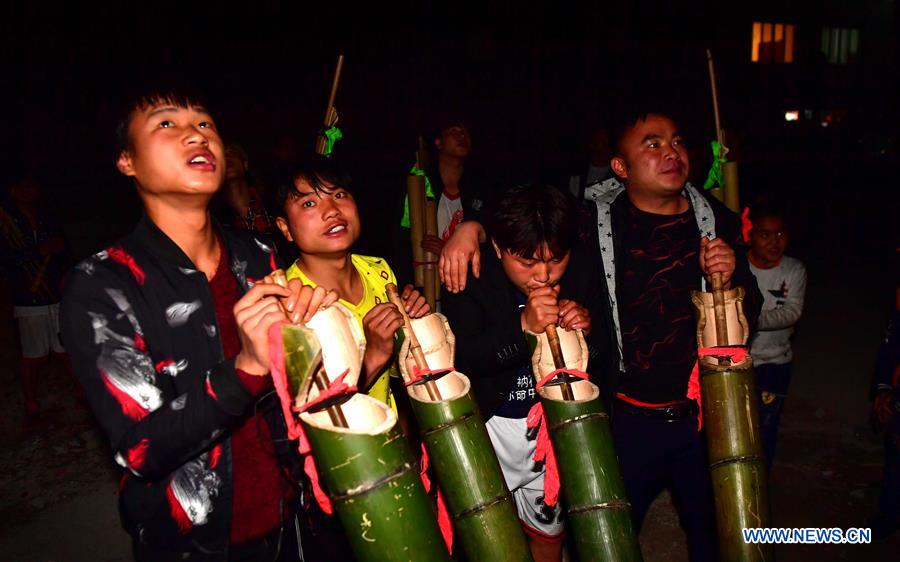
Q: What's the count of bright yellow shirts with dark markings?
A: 1